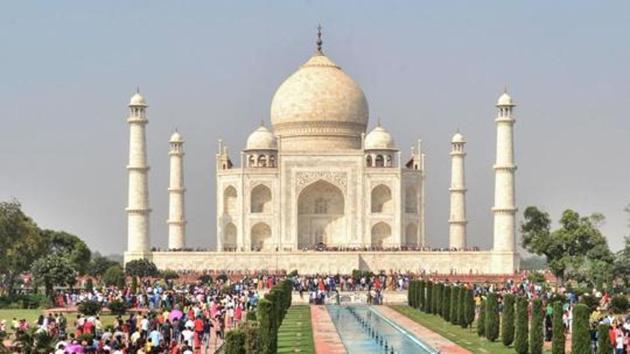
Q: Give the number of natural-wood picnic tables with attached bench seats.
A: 0